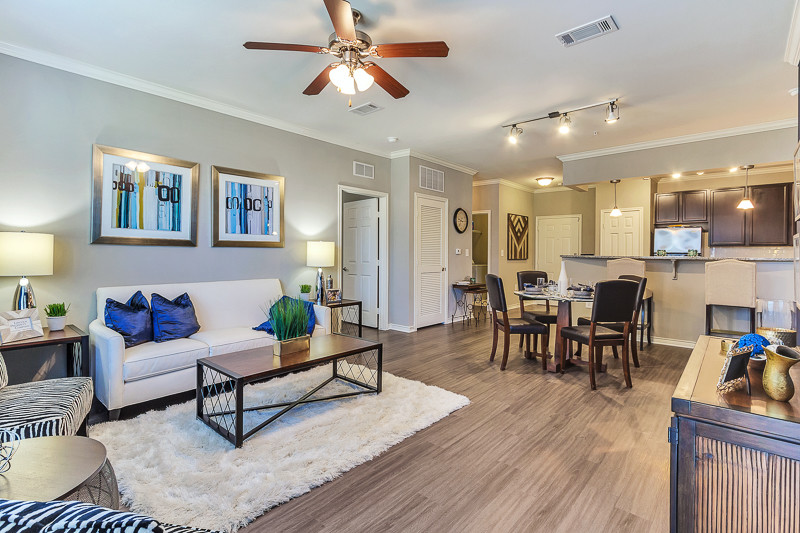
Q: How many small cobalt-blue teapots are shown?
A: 0